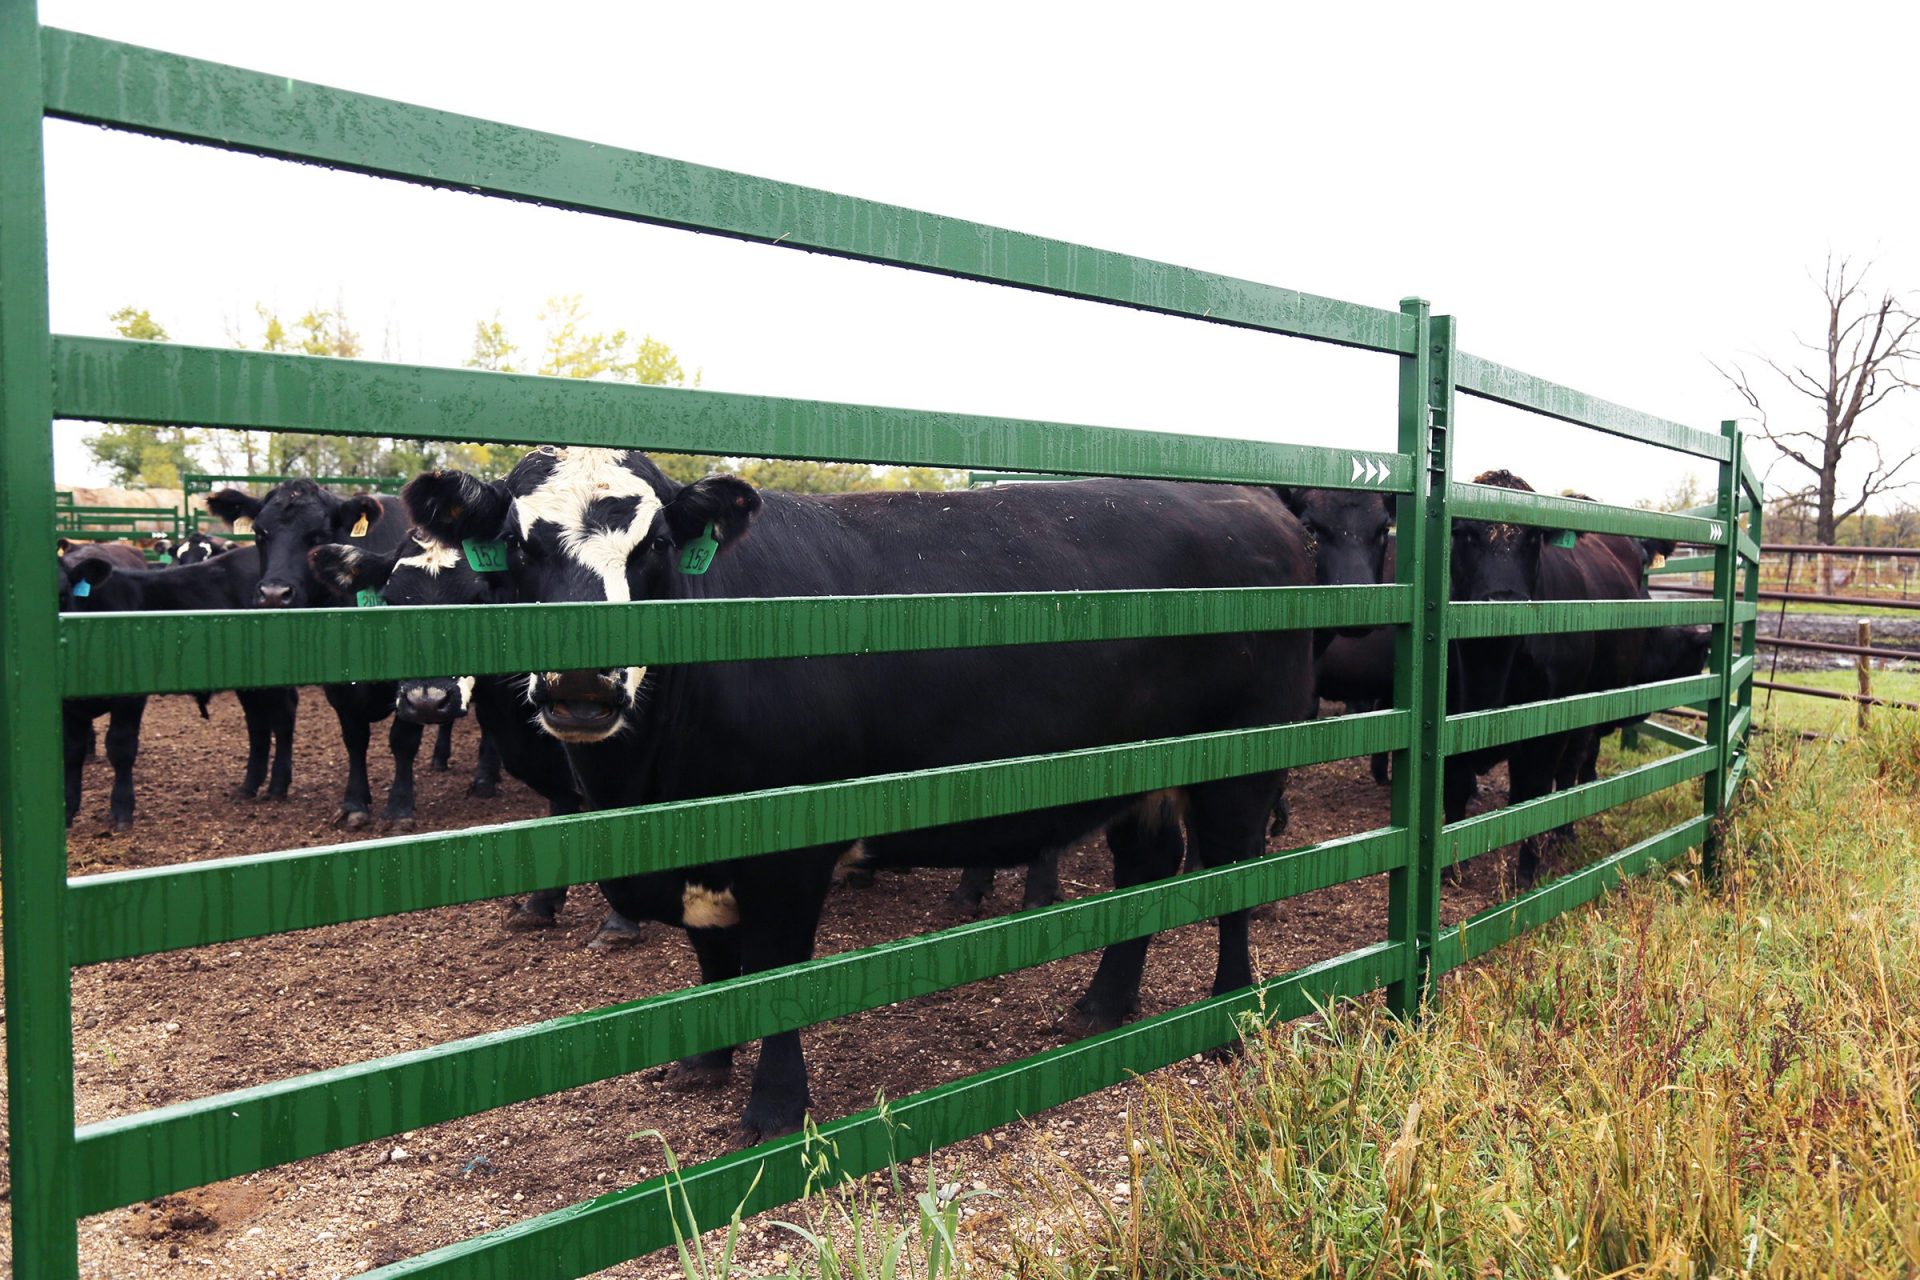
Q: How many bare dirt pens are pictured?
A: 1